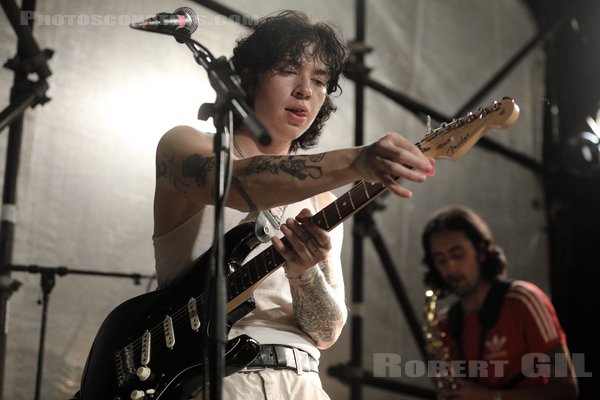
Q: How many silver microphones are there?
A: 1